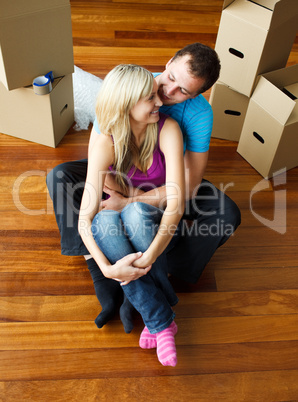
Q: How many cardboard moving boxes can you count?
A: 5